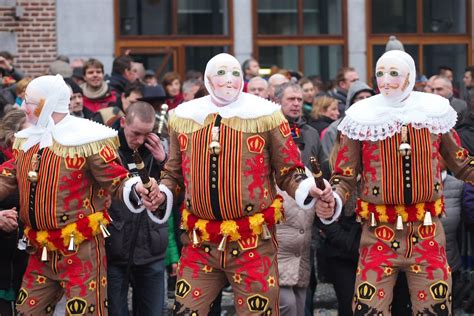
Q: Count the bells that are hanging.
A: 12